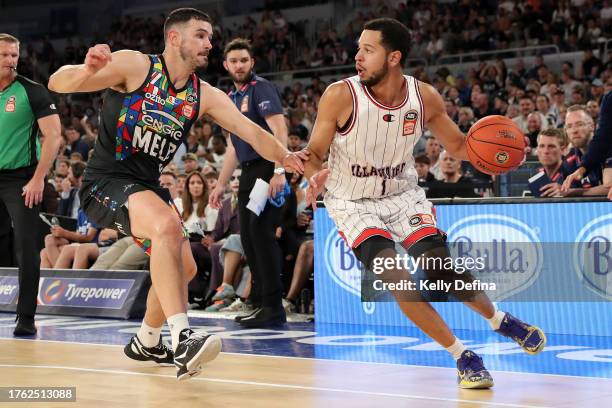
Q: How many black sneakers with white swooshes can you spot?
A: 2